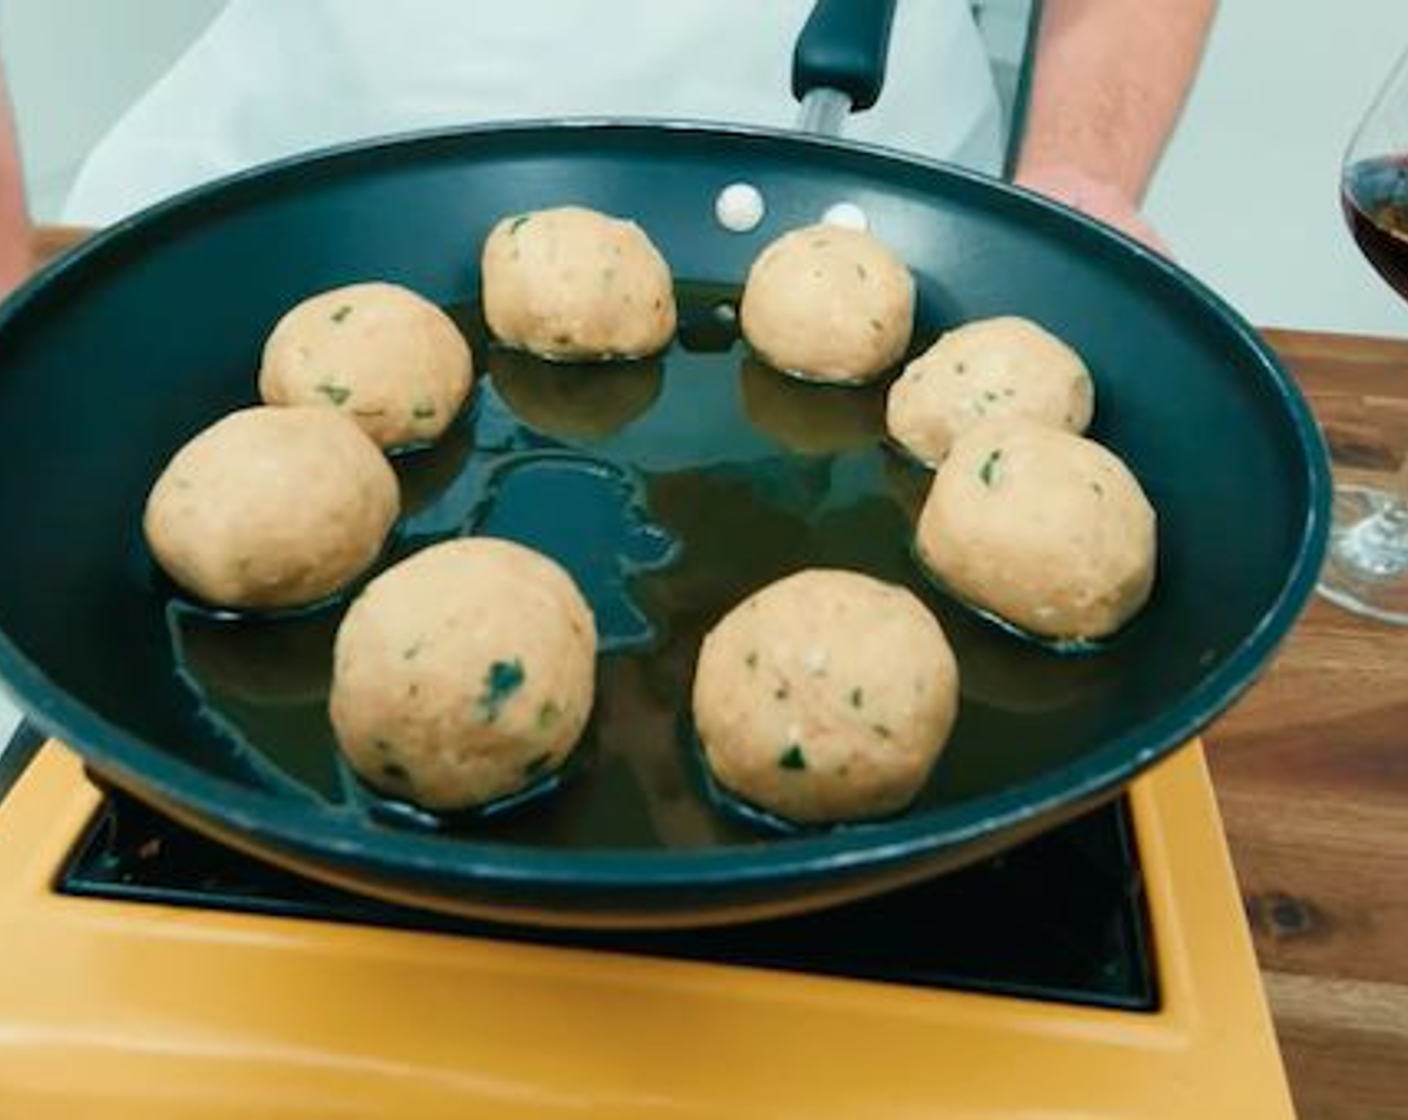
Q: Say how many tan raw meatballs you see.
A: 8